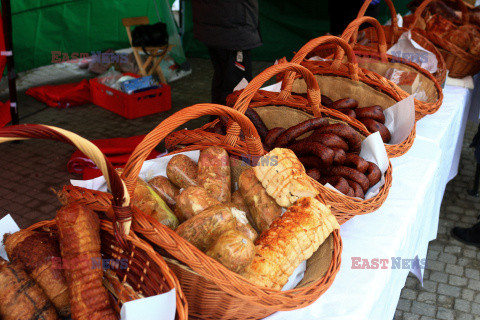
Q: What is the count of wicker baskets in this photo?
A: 7